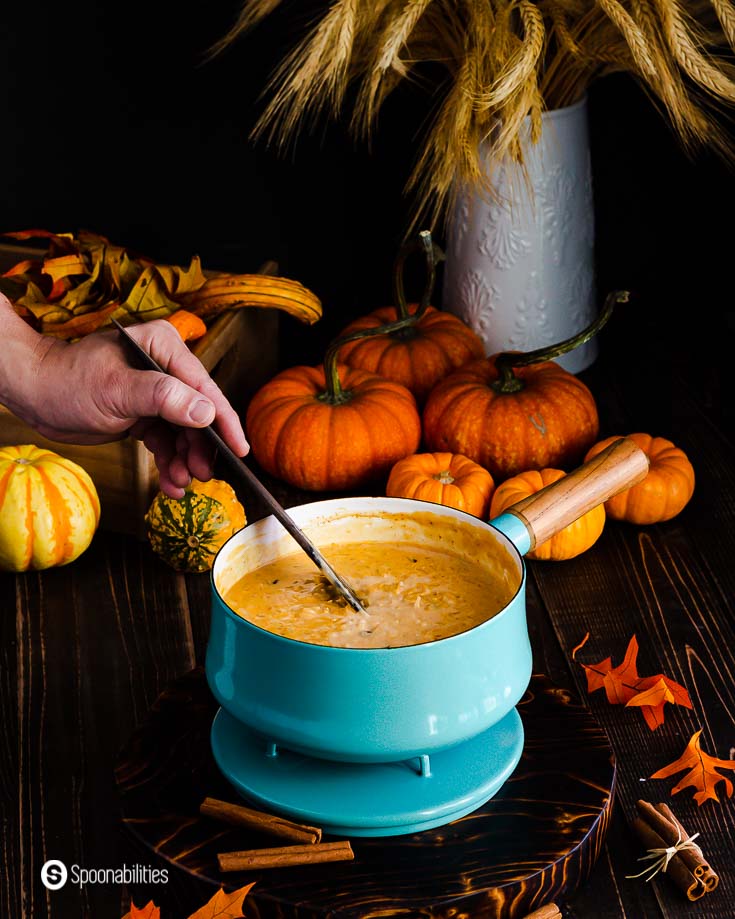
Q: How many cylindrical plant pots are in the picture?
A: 1